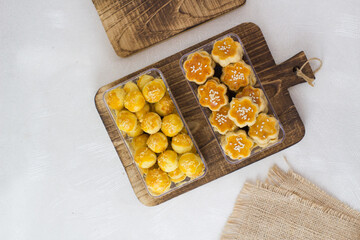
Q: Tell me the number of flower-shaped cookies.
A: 9